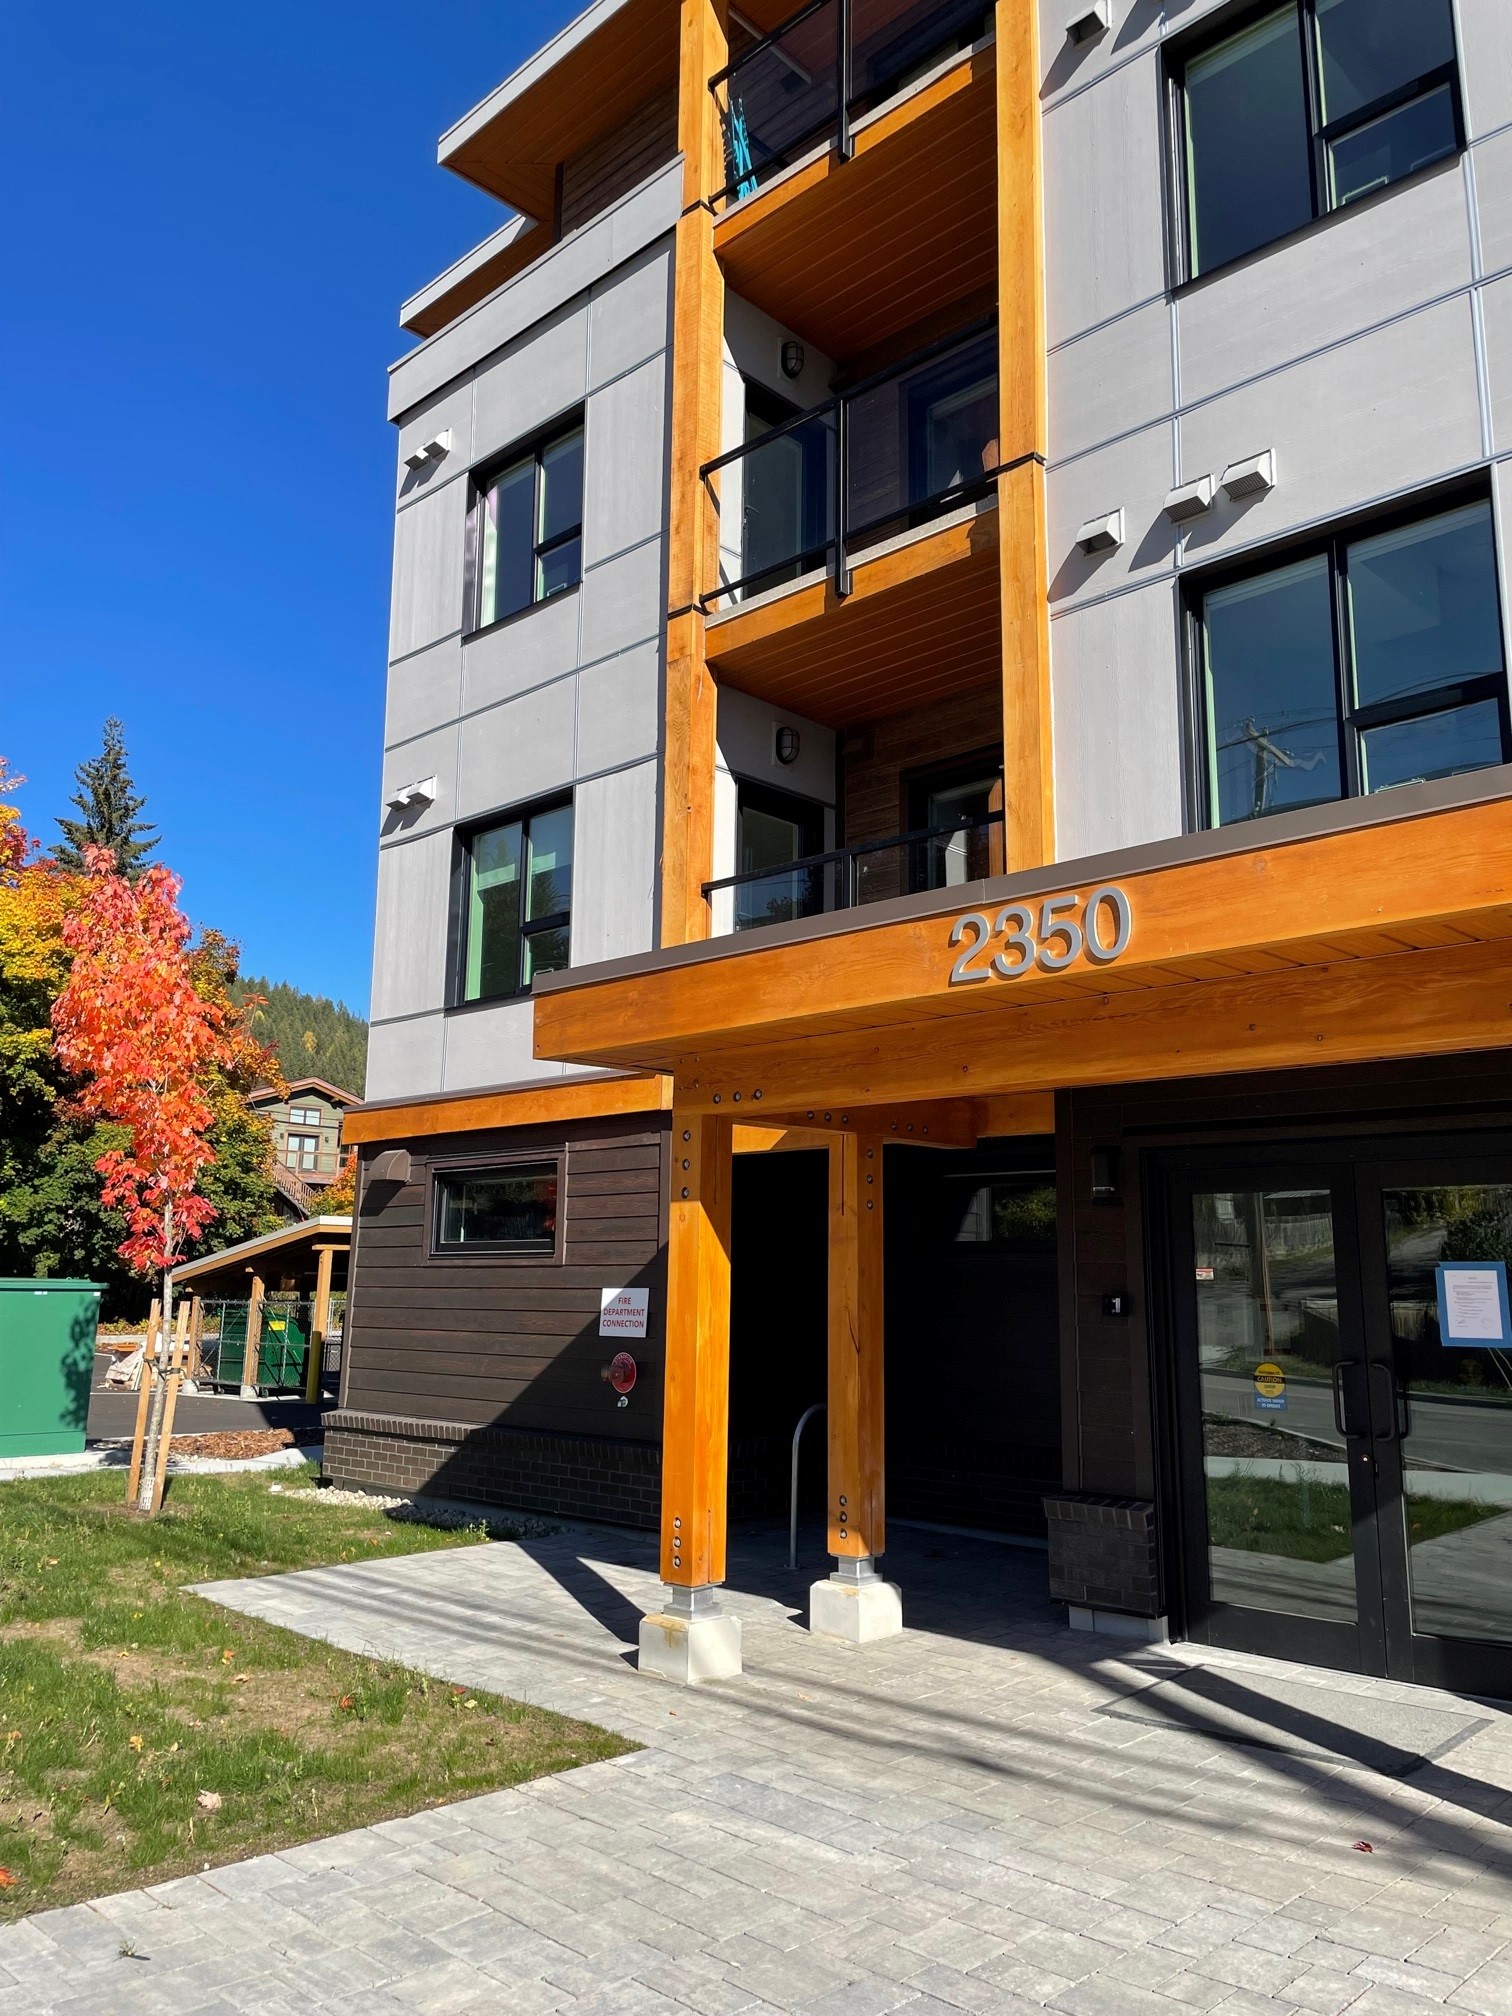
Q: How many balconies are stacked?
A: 3